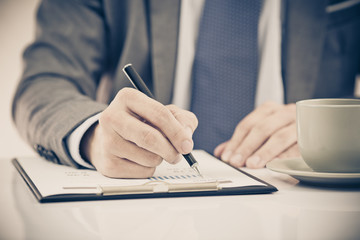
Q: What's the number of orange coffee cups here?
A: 0